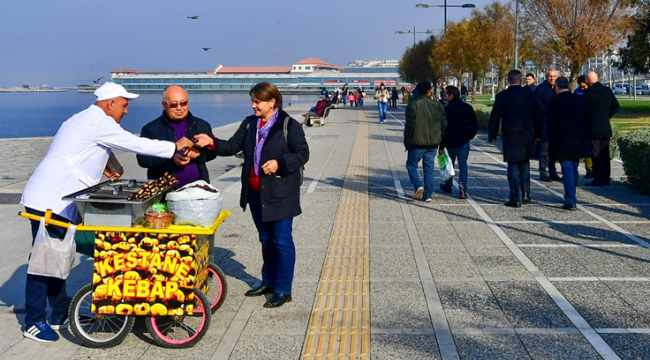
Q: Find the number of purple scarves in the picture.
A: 1